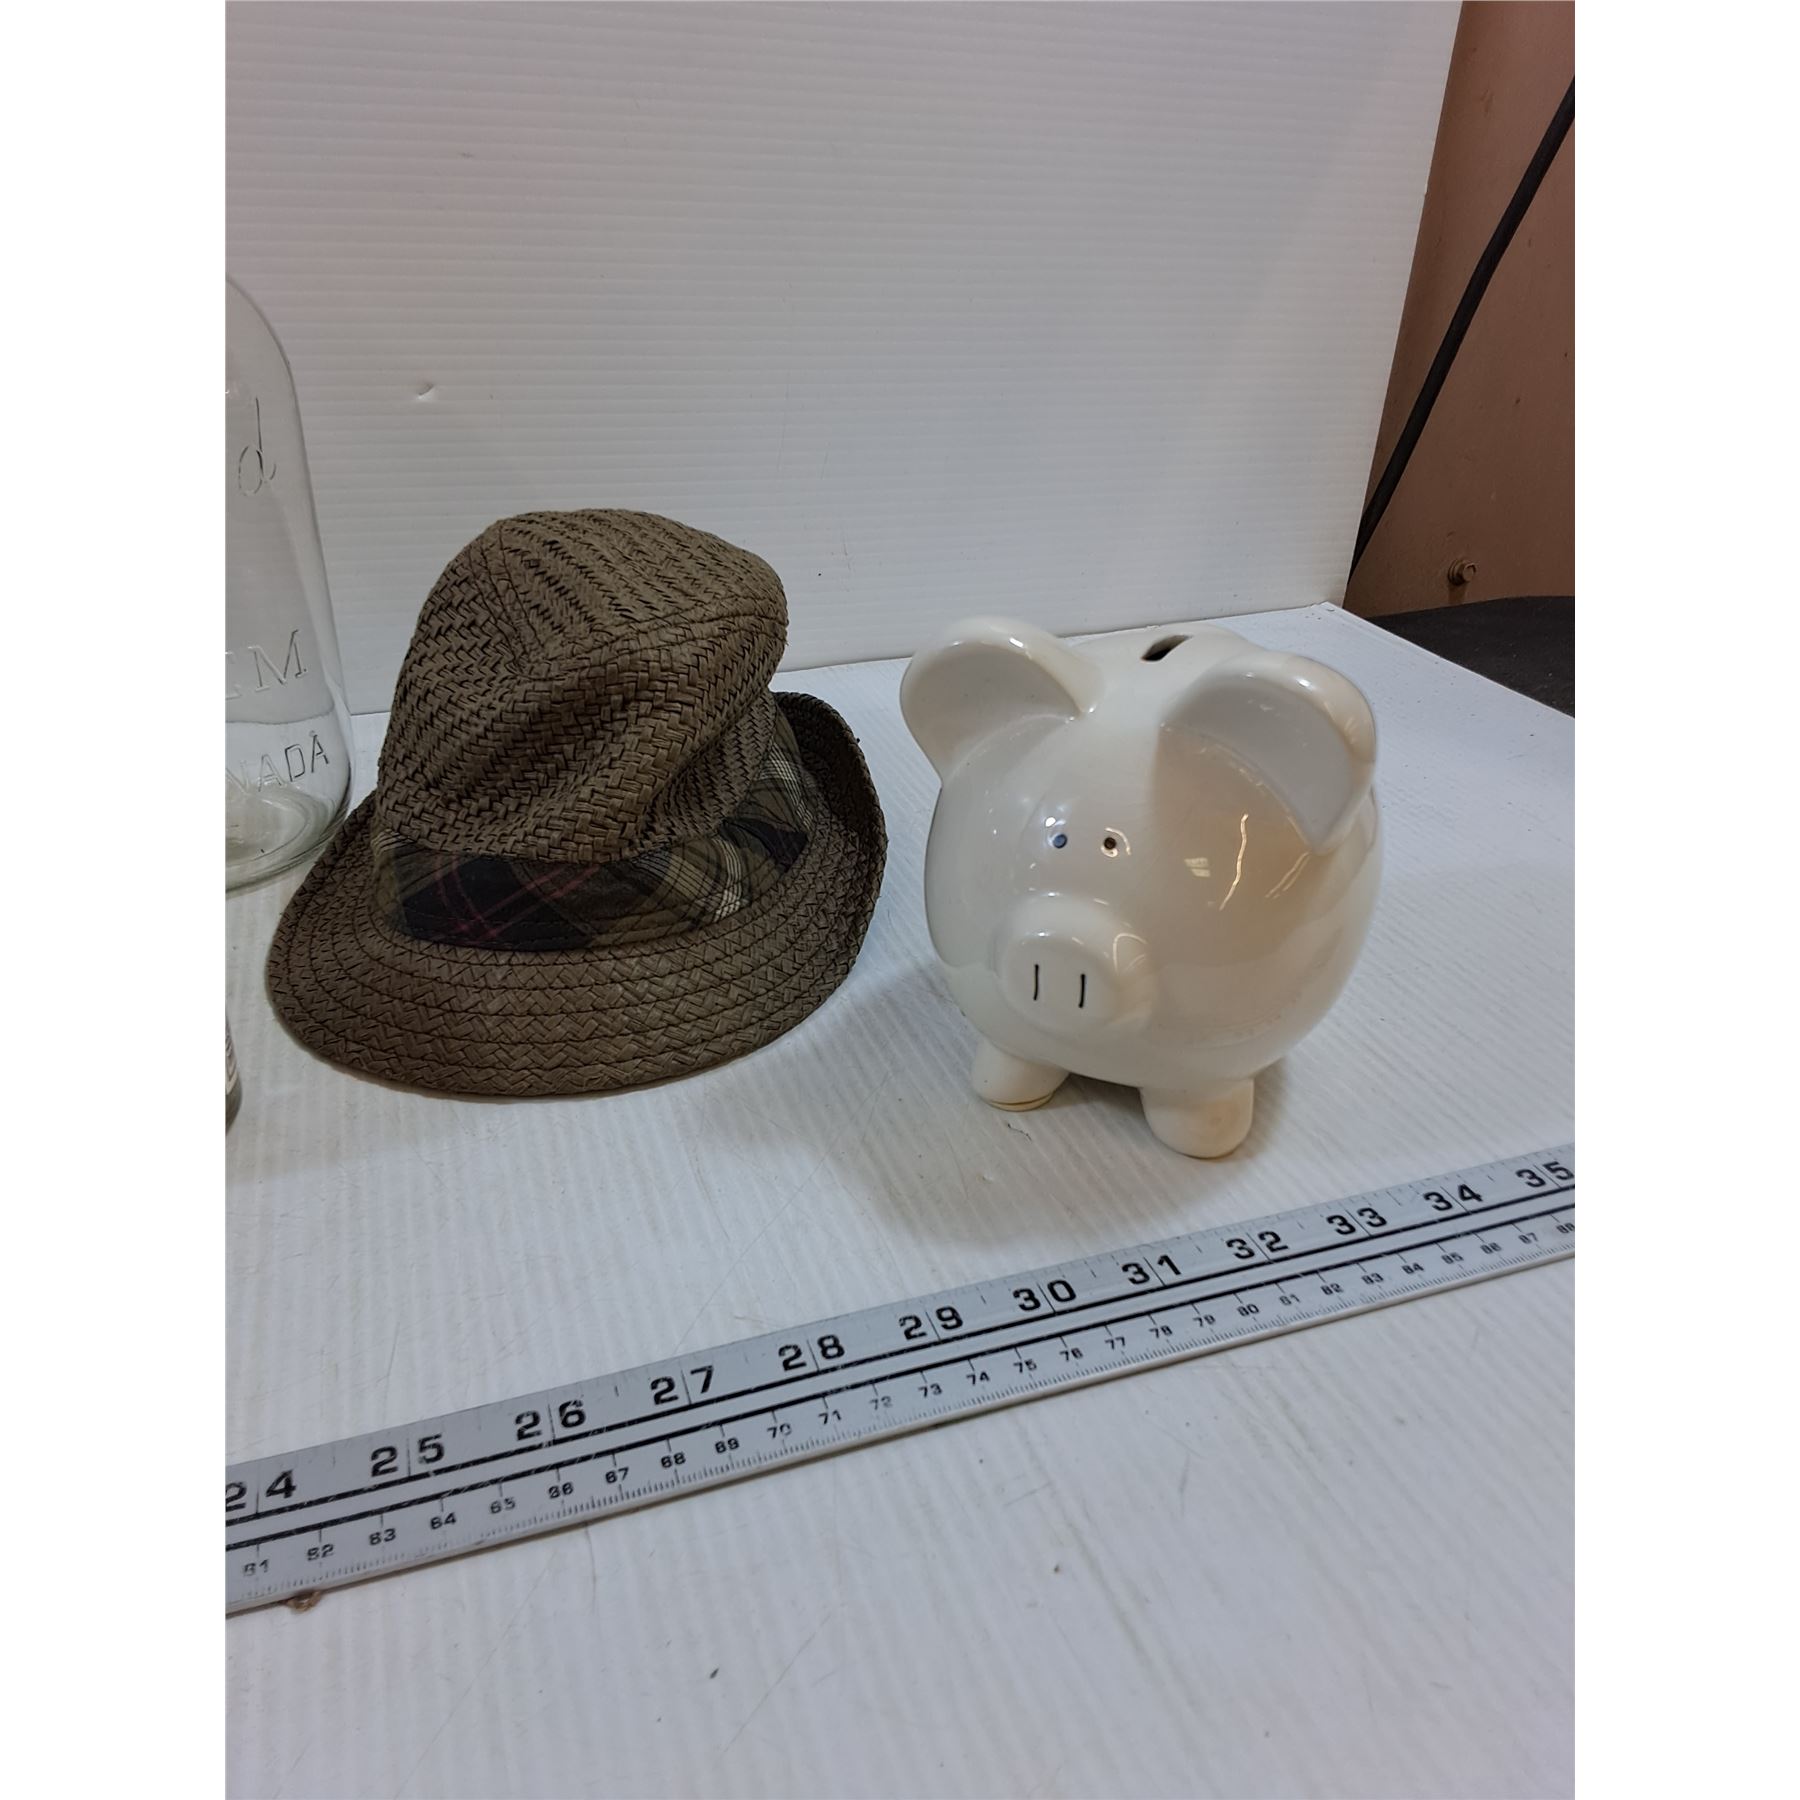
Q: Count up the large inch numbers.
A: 12